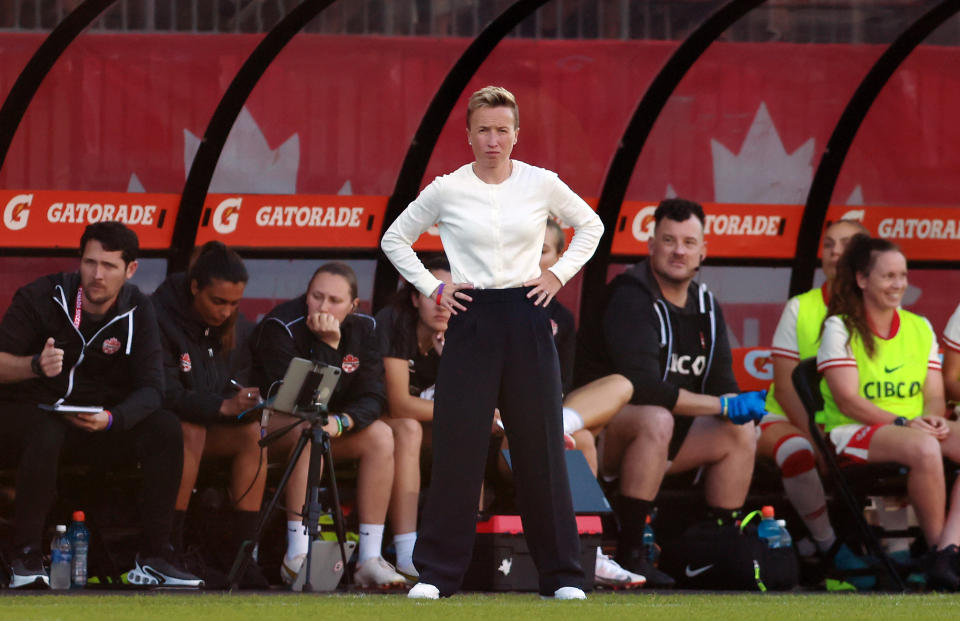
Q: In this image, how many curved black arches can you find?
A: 5